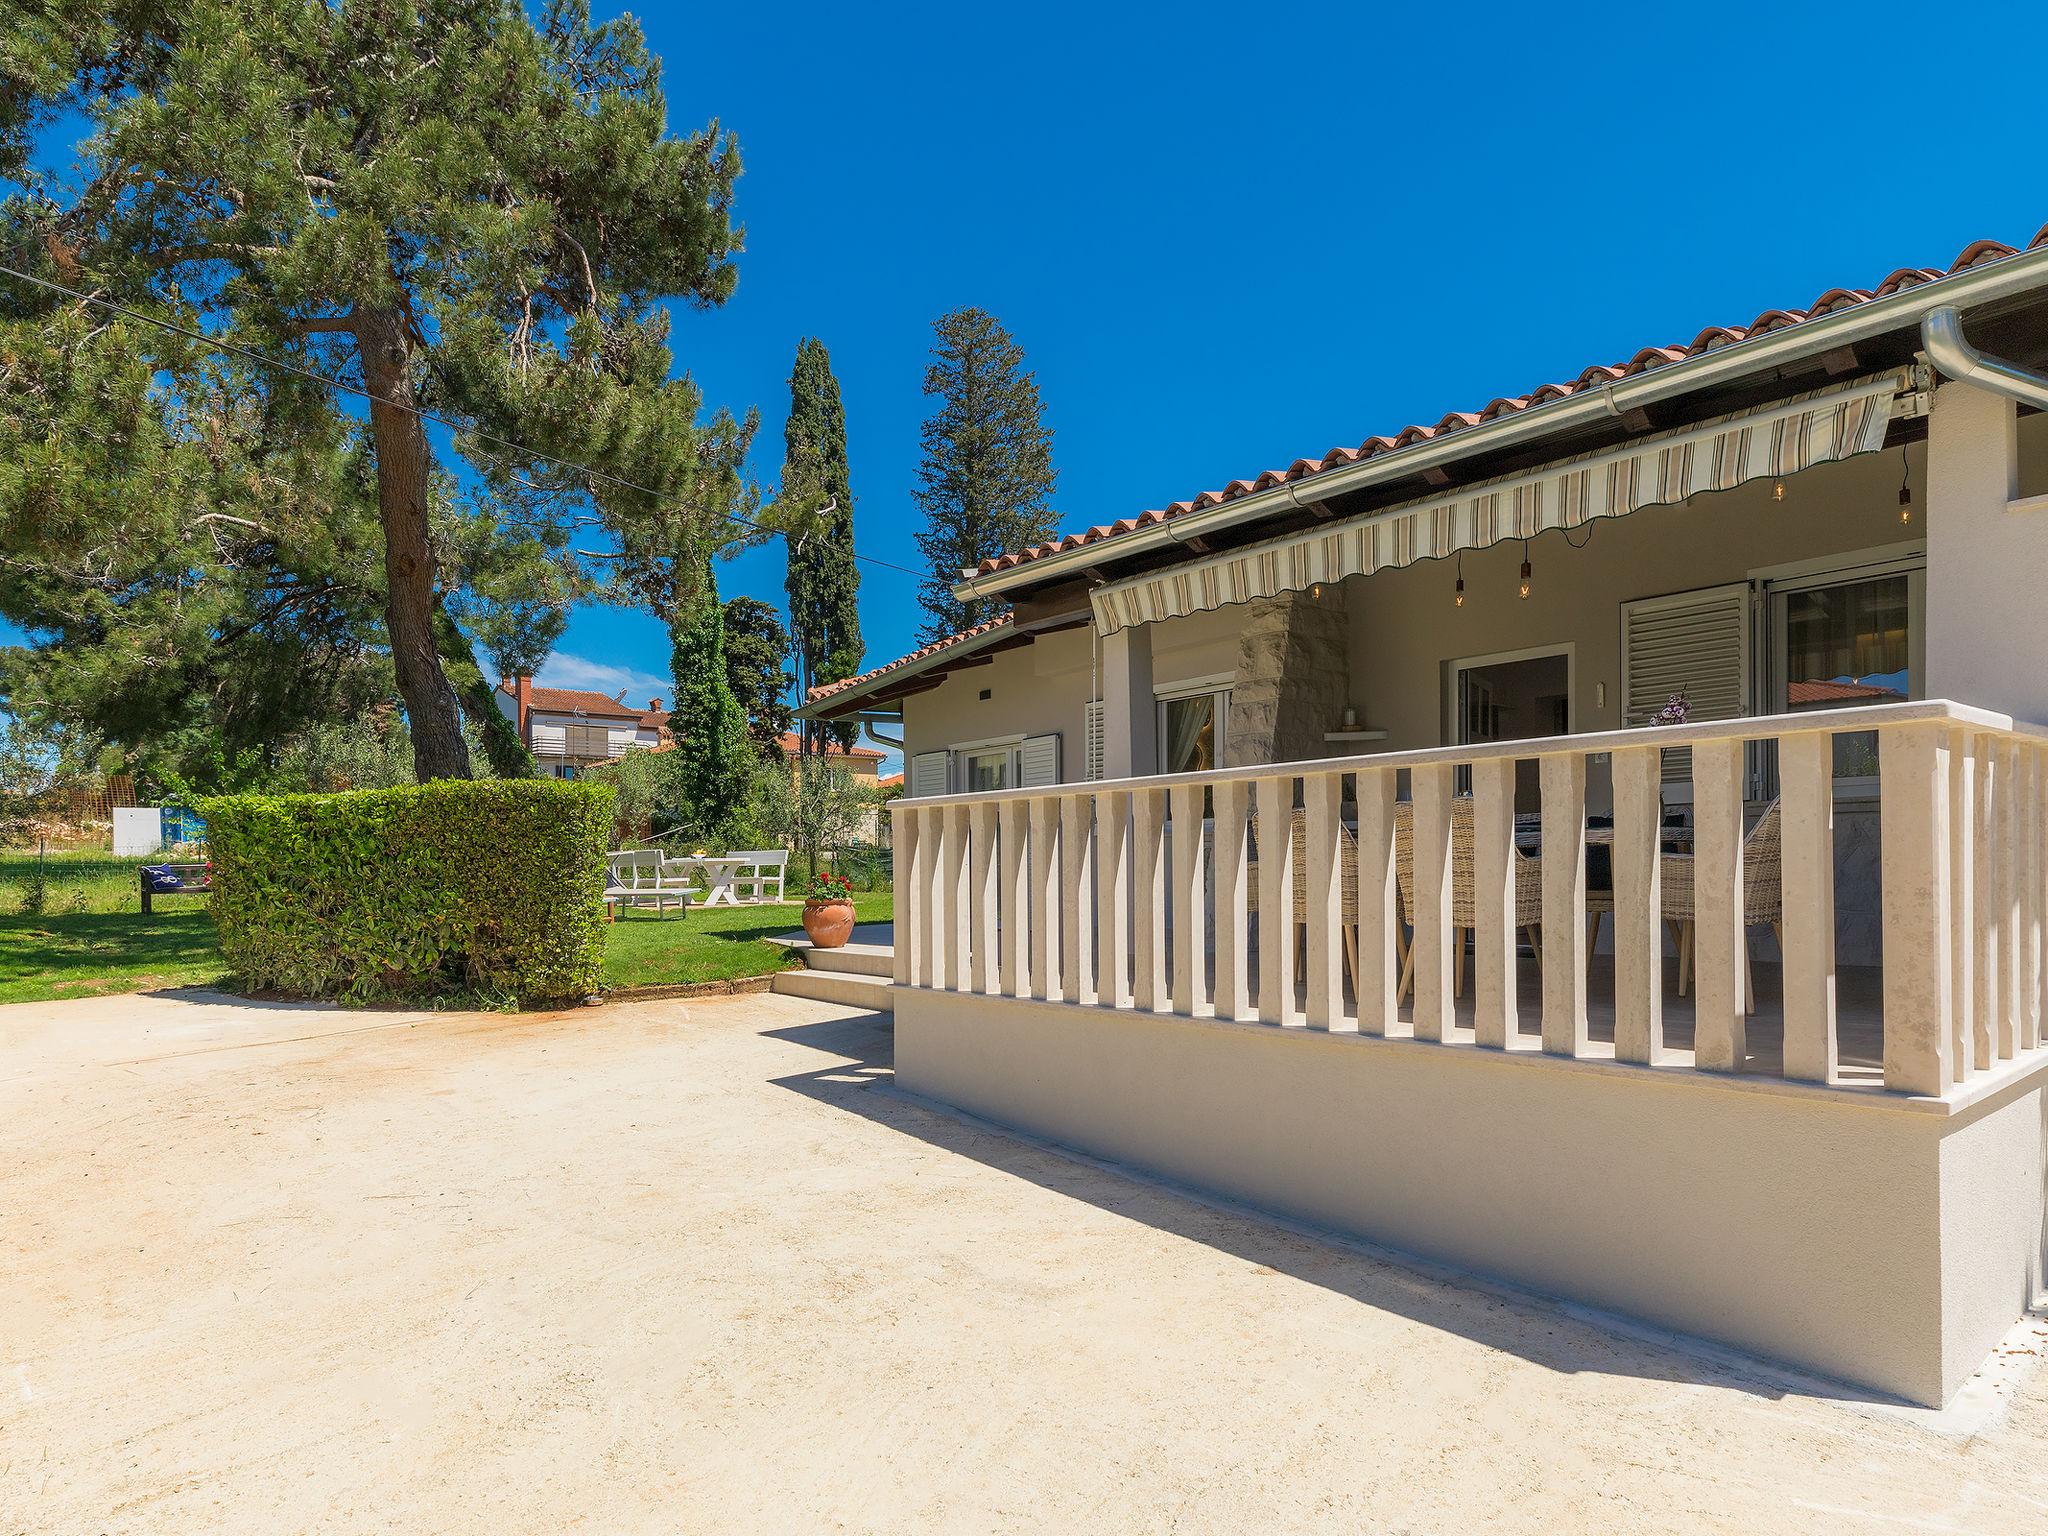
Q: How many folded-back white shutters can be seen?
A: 4